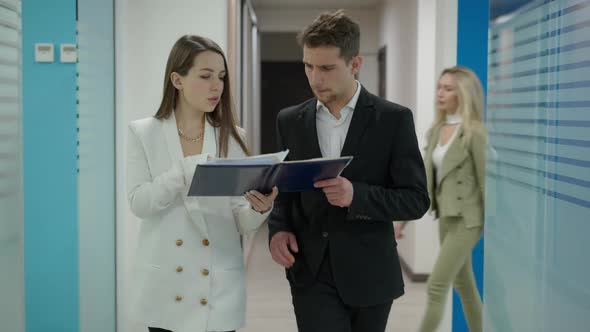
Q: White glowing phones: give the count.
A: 0